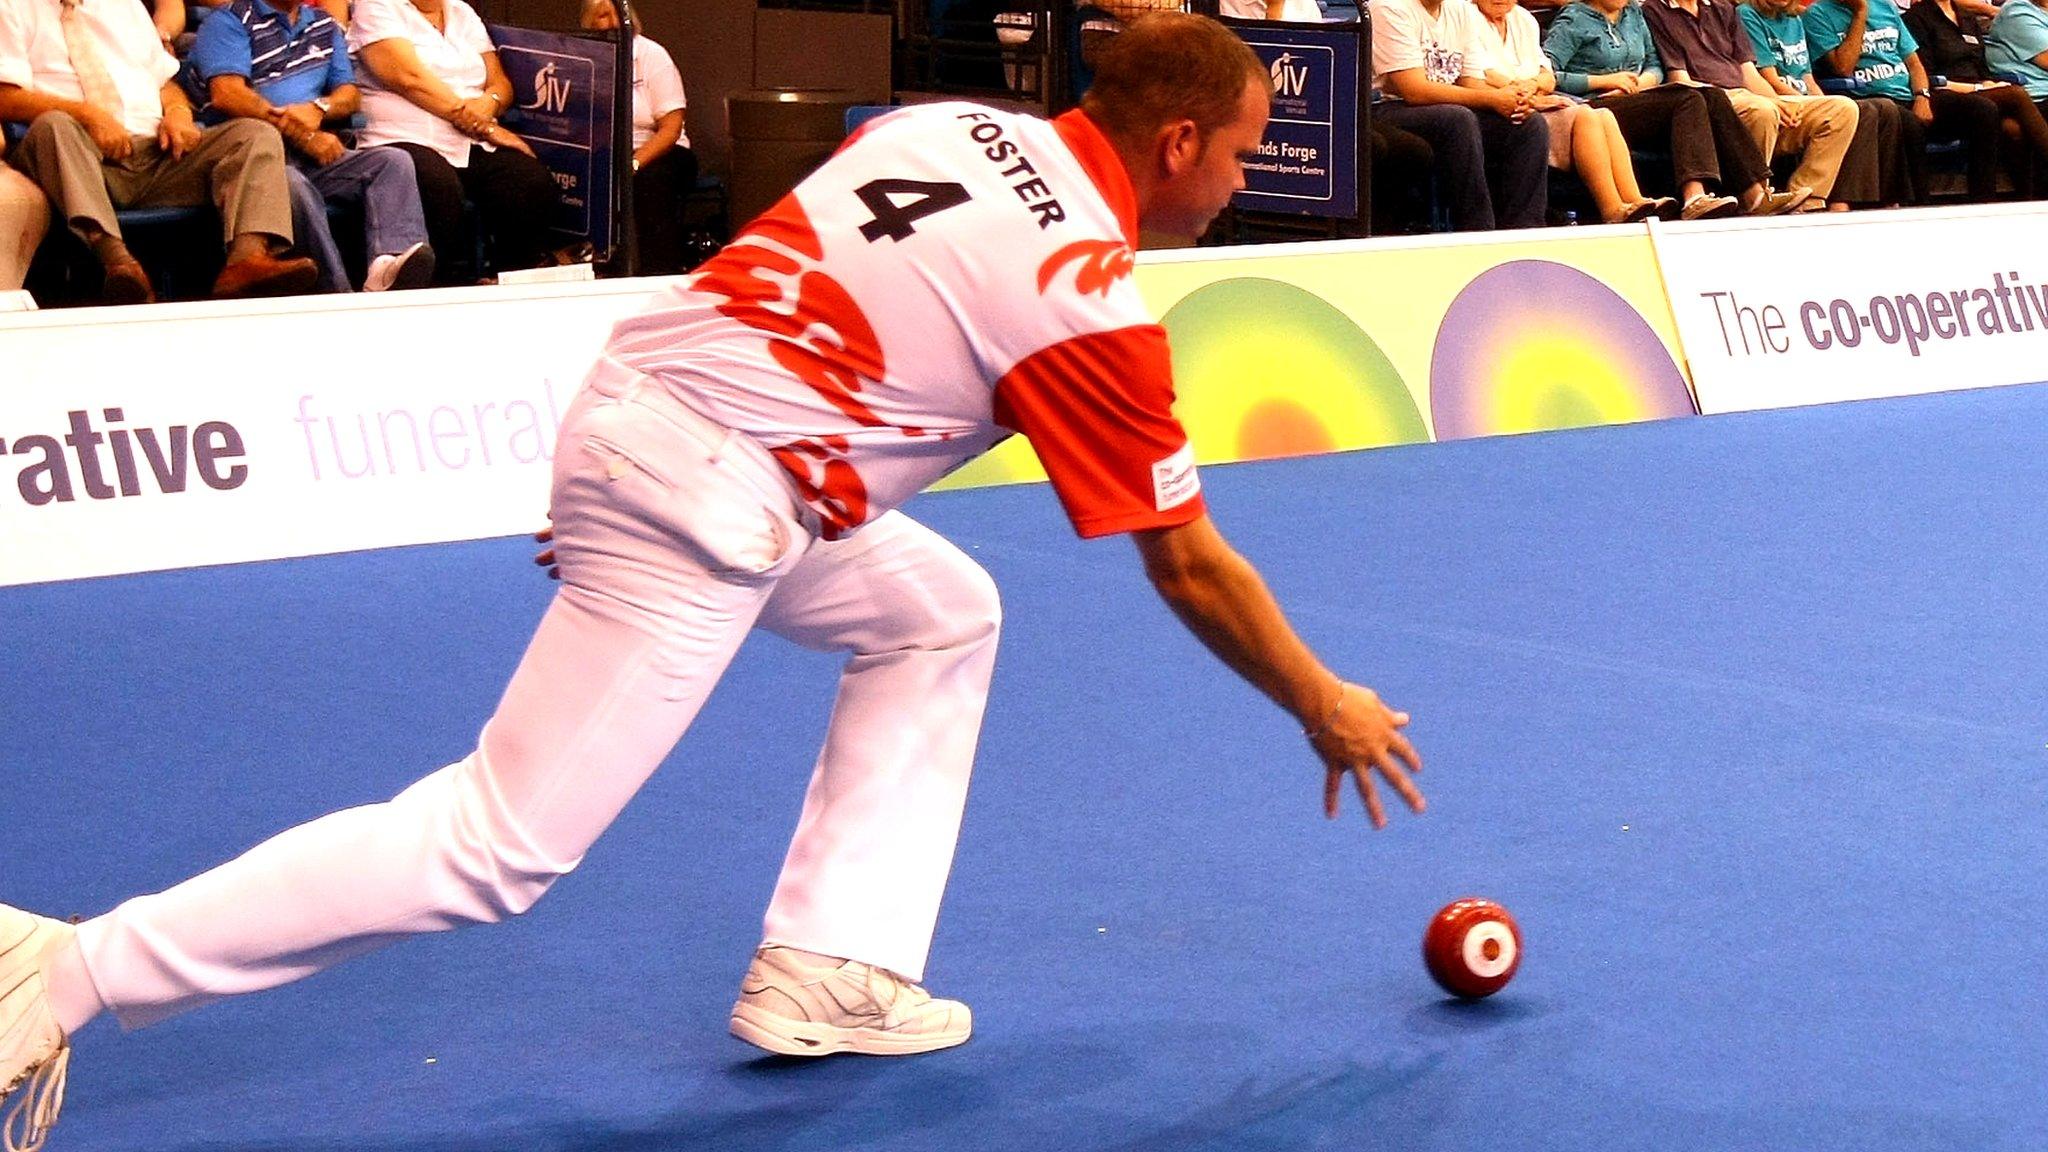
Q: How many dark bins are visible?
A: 1